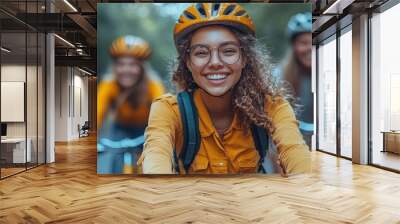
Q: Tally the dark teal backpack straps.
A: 2